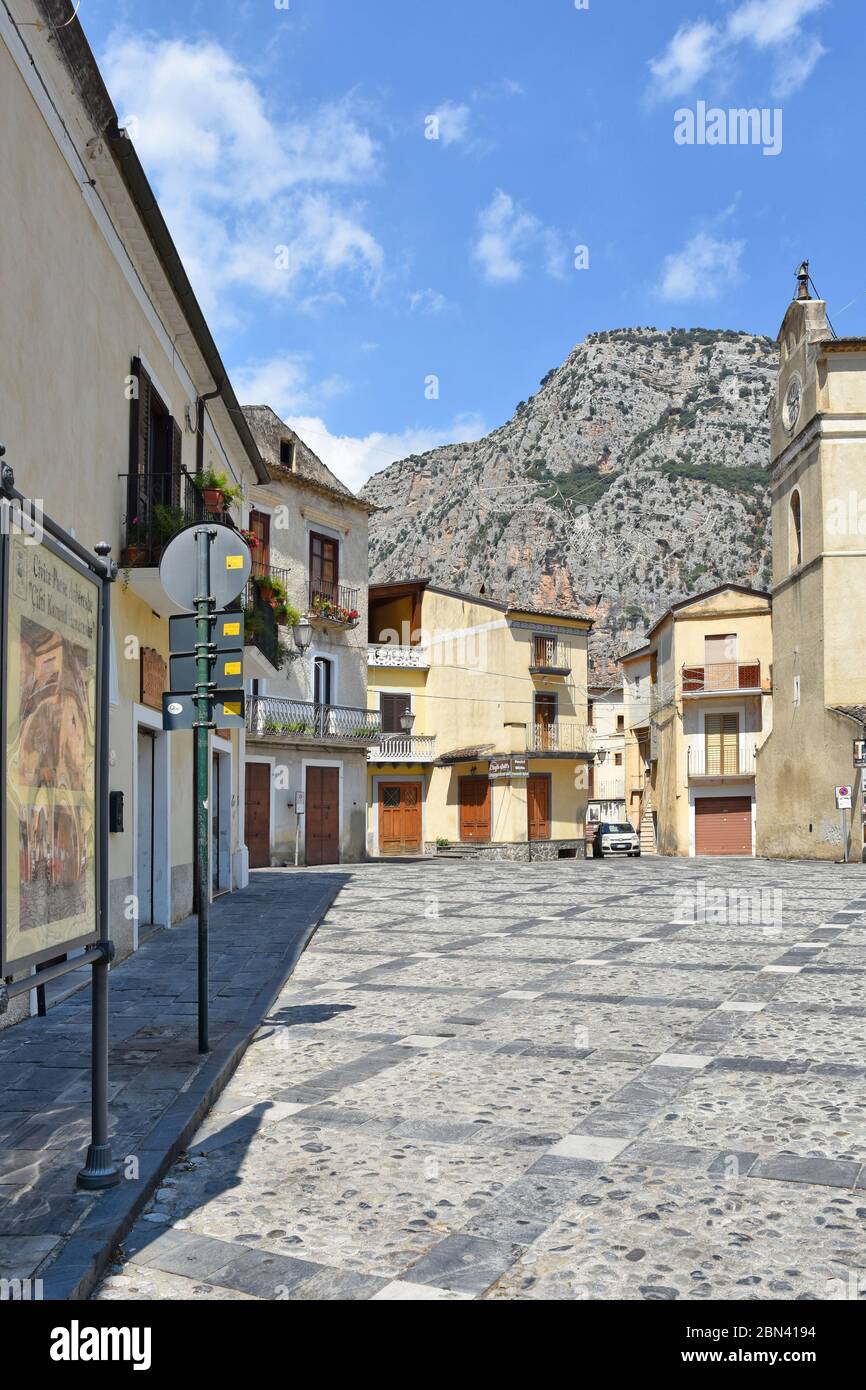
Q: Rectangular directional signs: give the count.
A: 3